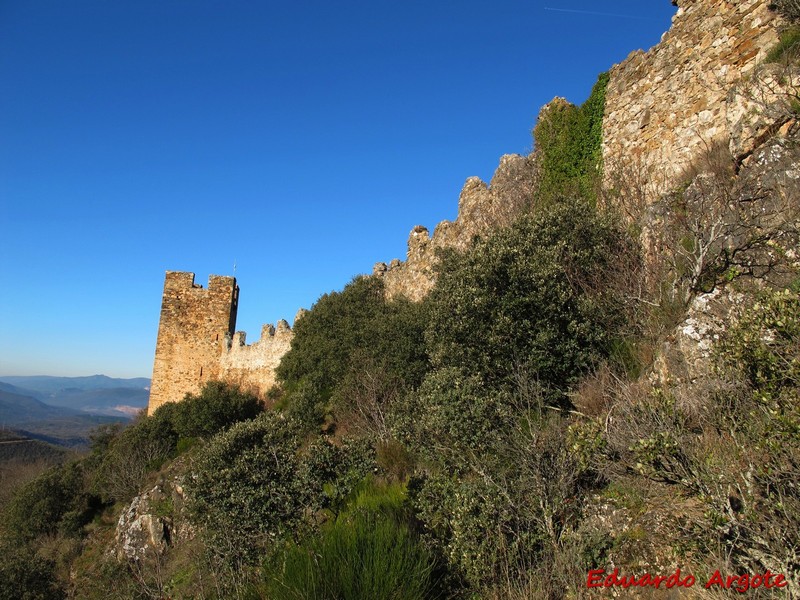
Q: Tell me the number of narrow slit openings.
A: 2